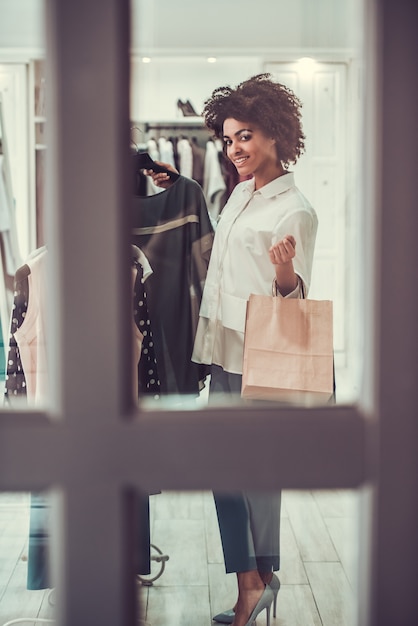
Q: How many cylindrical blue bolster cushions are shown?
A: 0